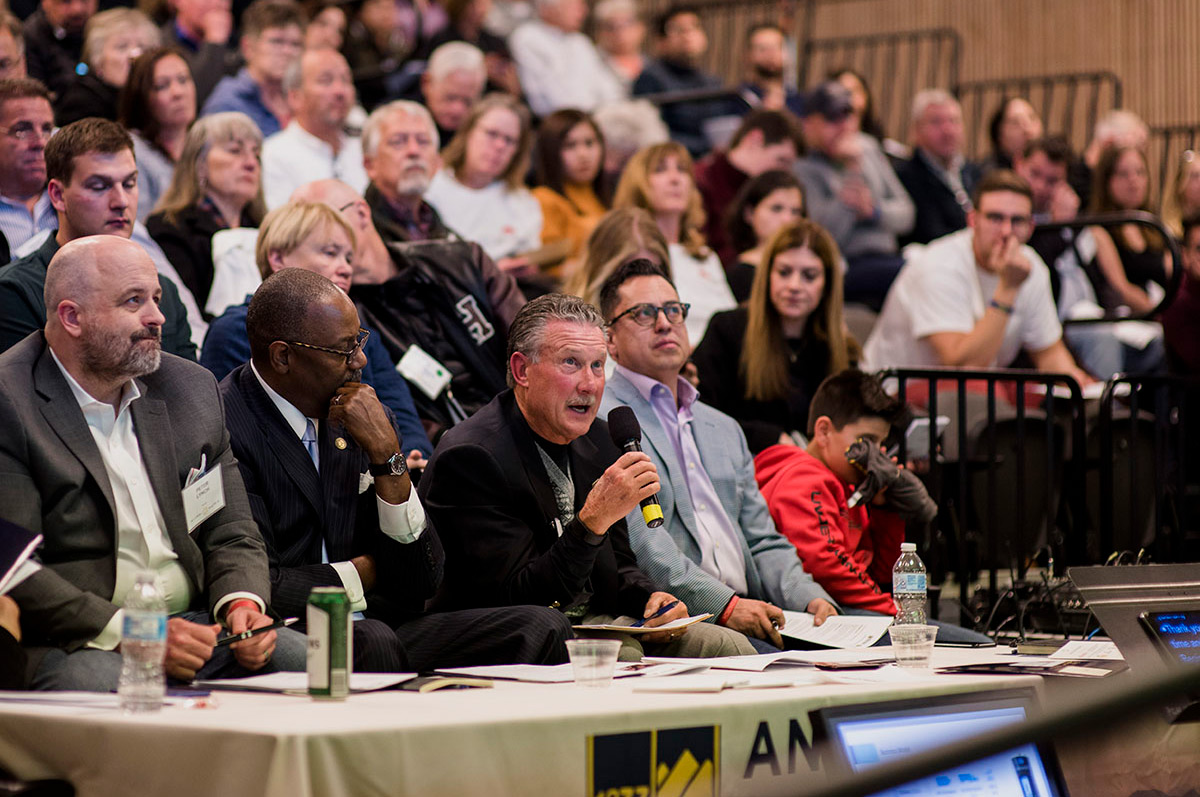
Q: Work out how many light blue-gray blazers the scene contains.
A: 1